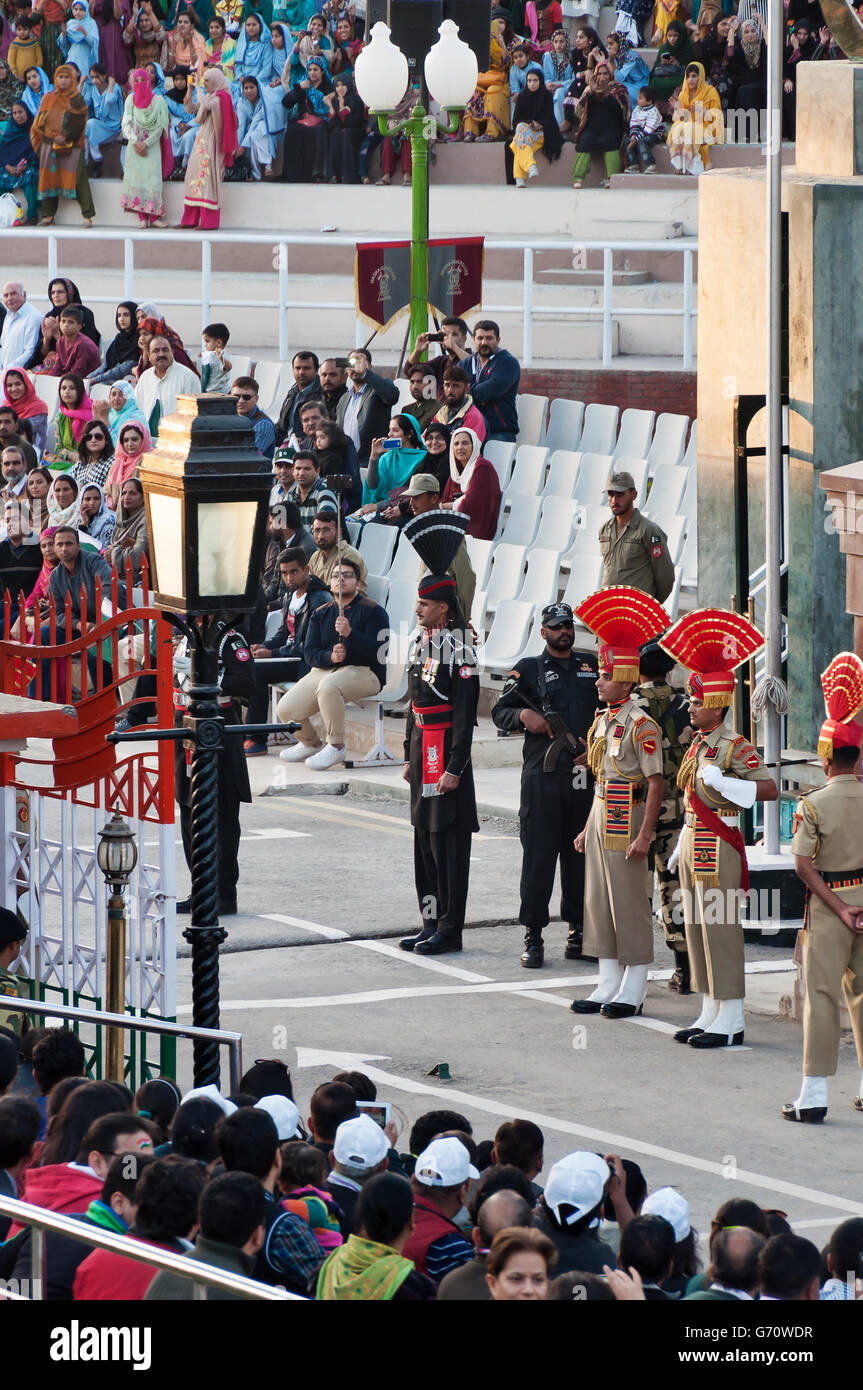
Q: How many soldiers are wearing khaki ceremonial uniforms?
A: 3